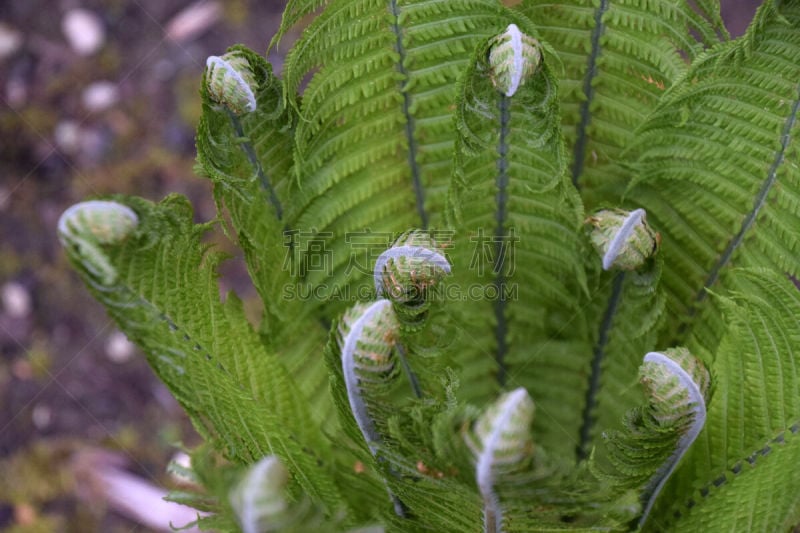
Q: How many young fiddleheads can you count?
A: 9